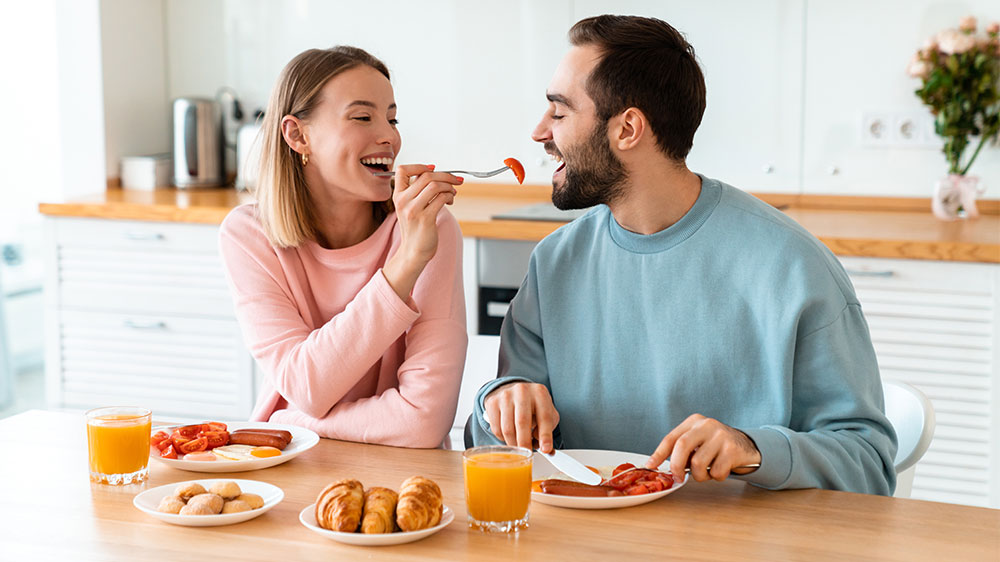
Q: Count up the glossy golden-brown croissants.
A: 3